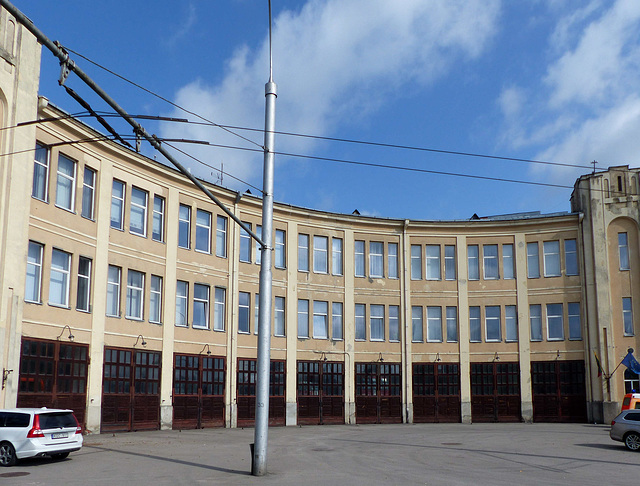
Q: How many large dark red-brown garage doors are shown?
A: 9